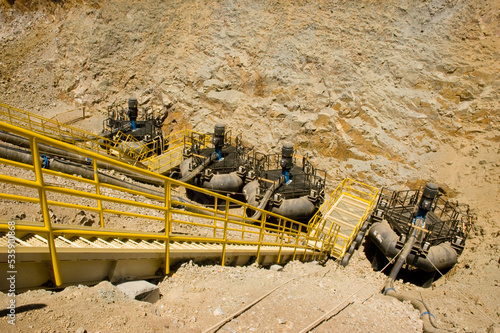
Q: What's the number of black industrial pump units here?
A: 4